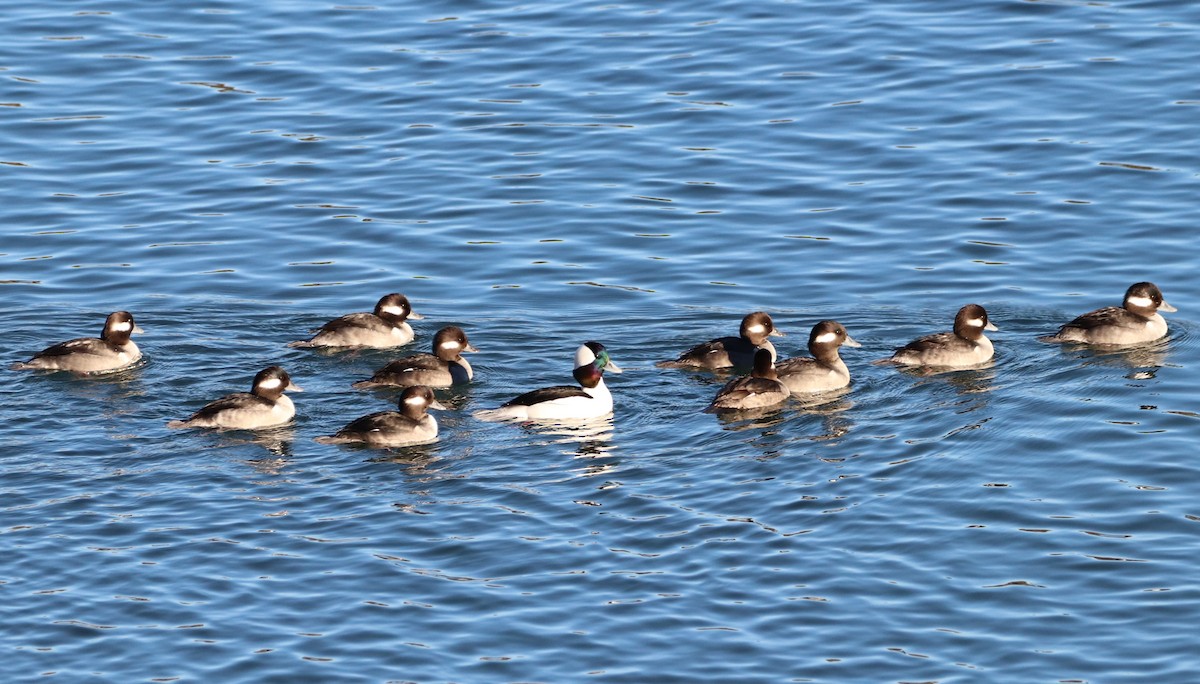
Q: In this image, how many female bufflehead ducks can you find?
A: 10